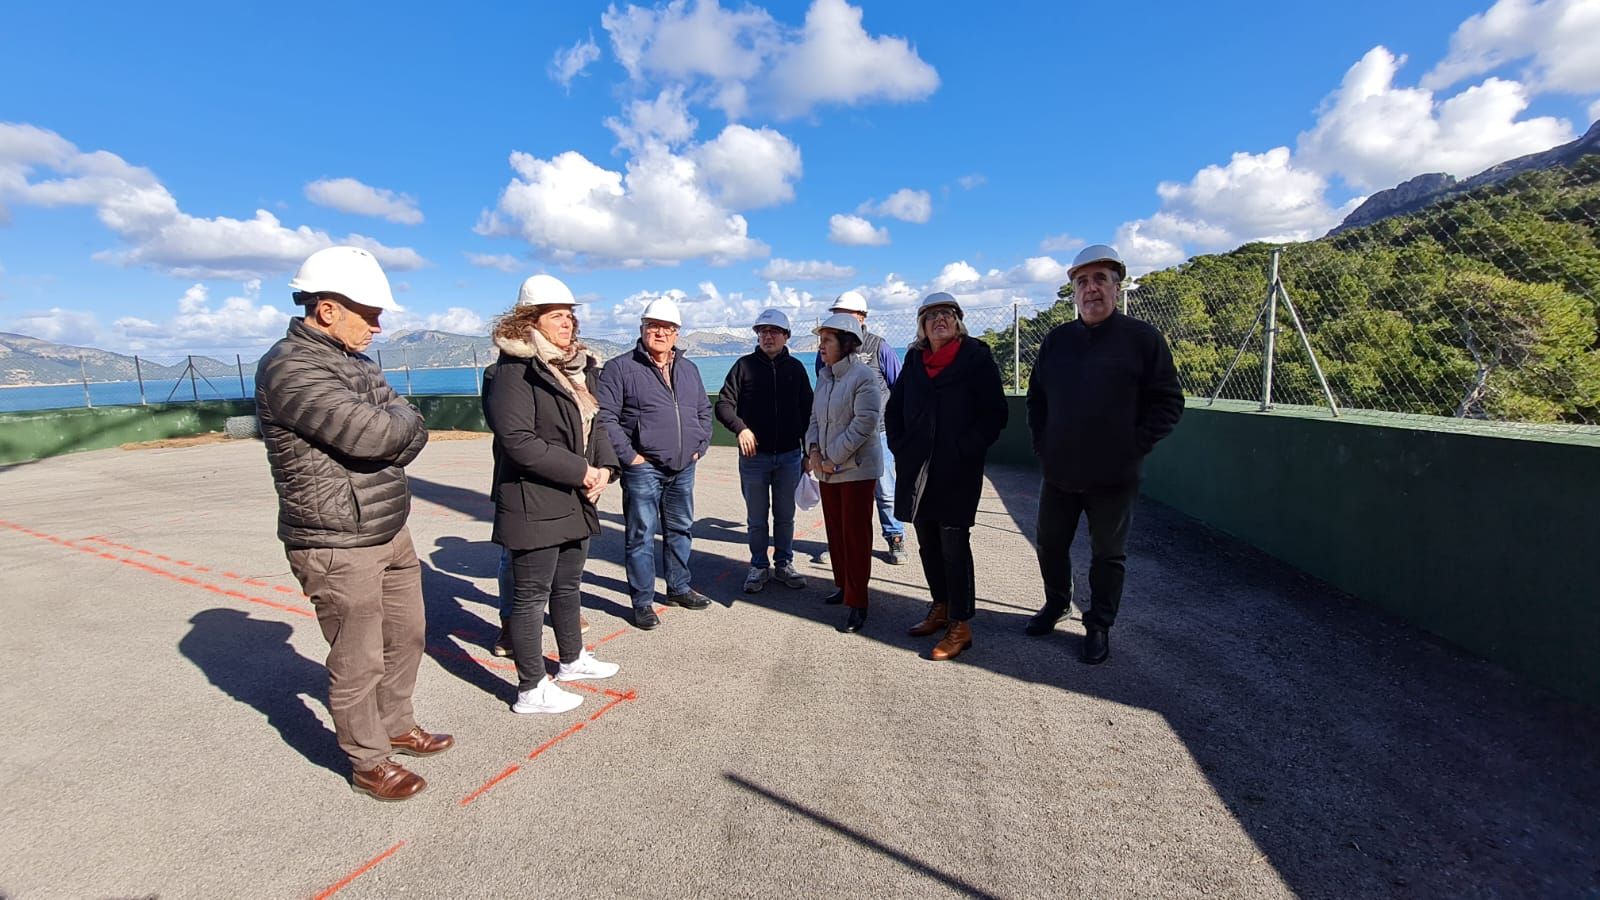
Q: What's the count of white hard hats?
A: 8